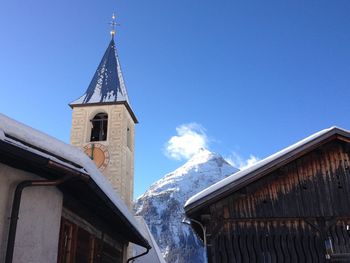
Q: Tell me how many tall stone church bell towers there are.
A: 1